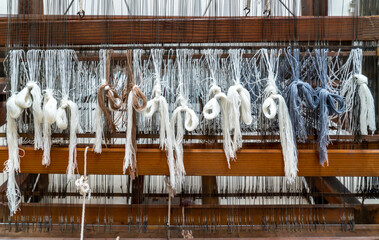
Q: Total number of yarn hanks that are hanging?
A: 14